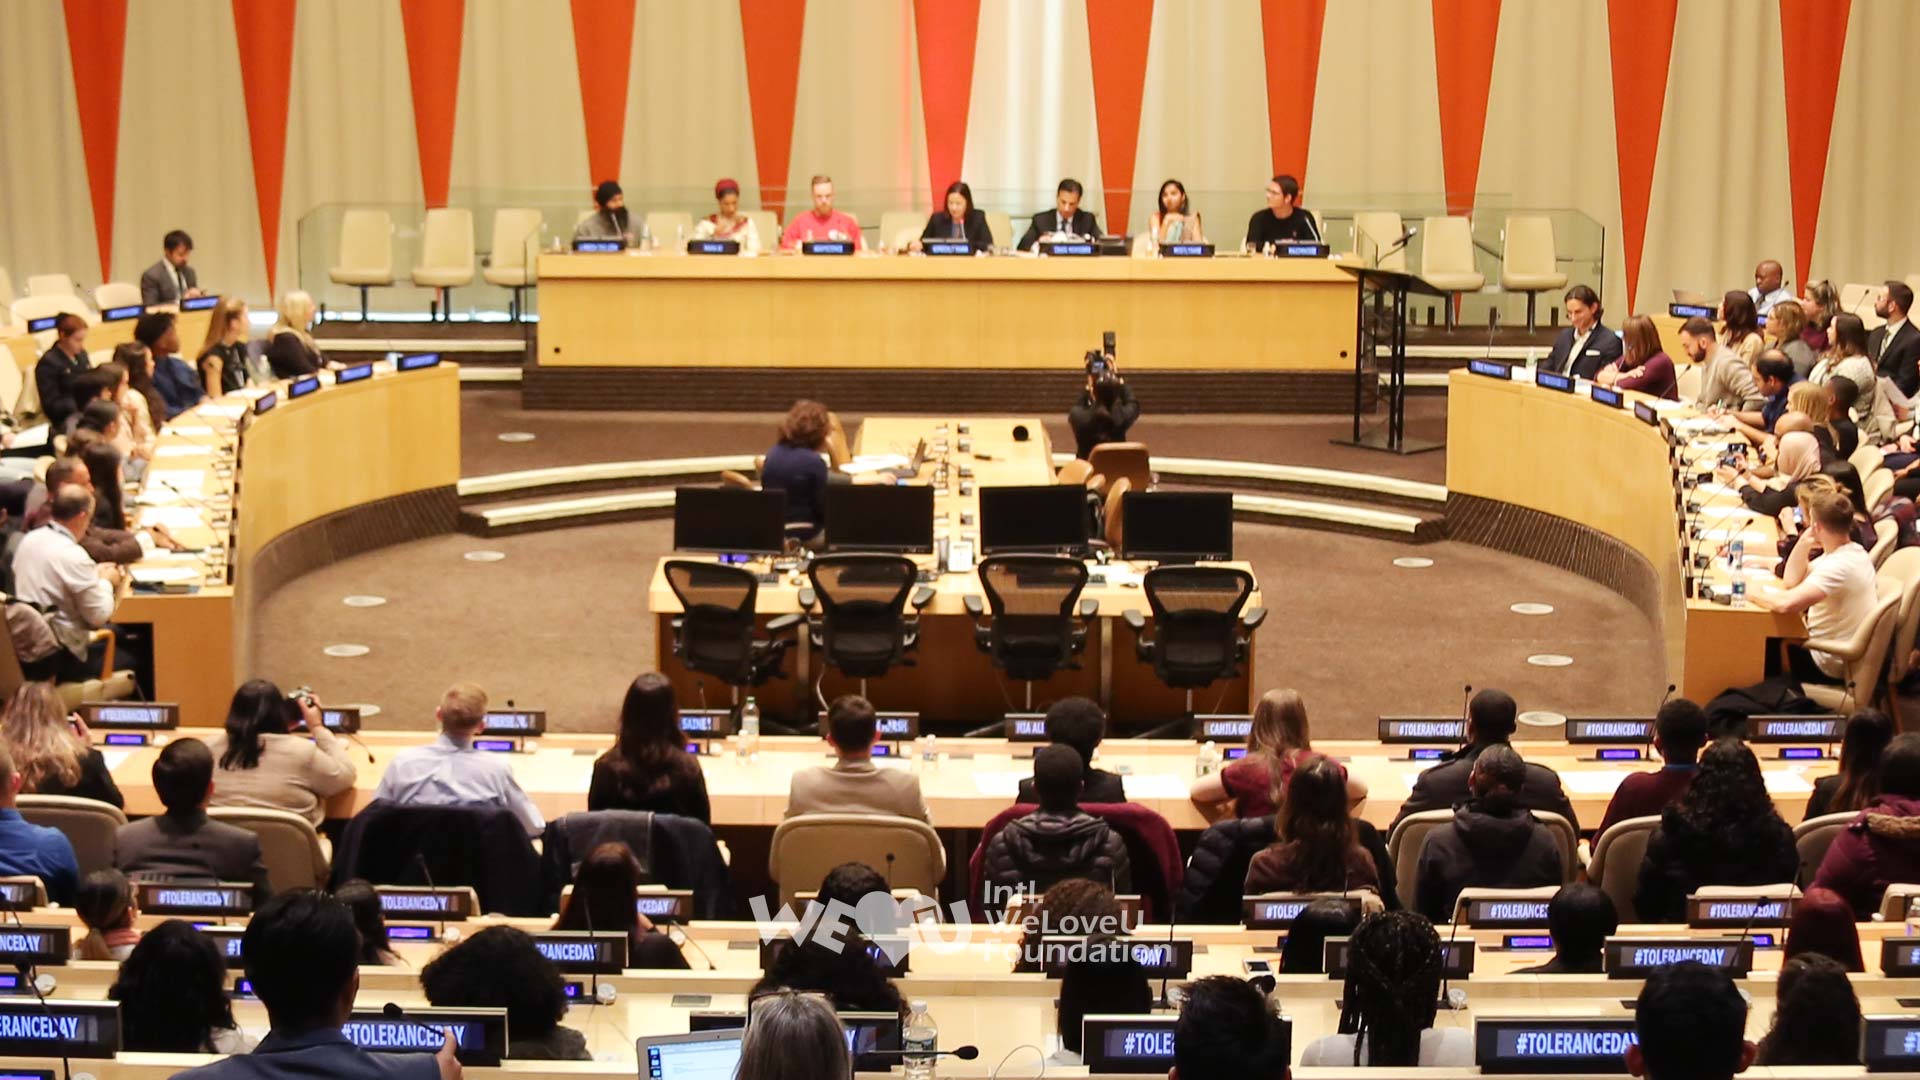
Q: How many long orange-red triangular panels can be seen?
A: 11